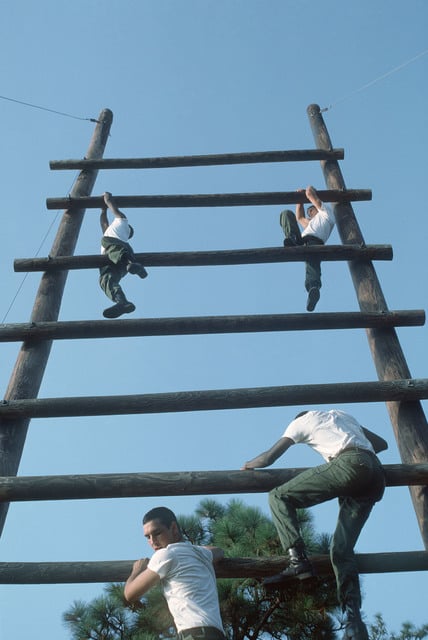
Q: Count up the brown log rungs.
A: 7